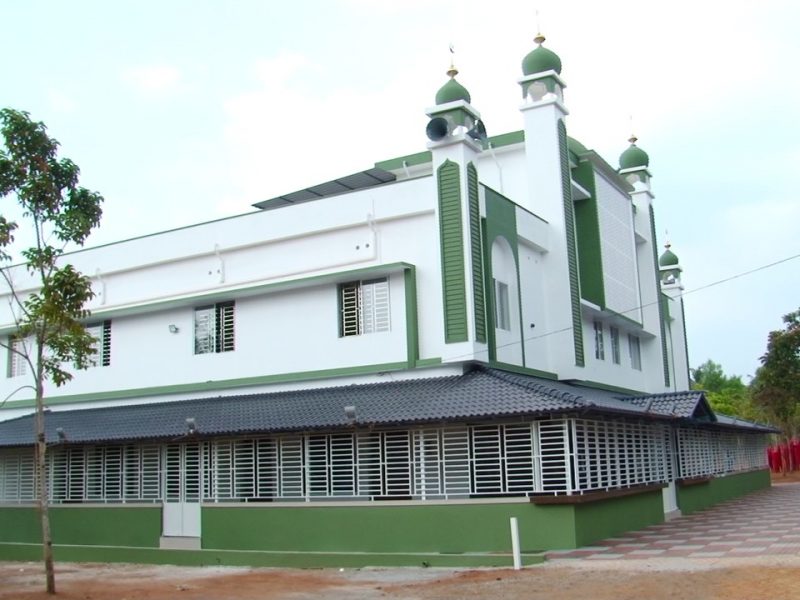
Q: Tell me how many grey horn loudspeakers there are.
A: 2